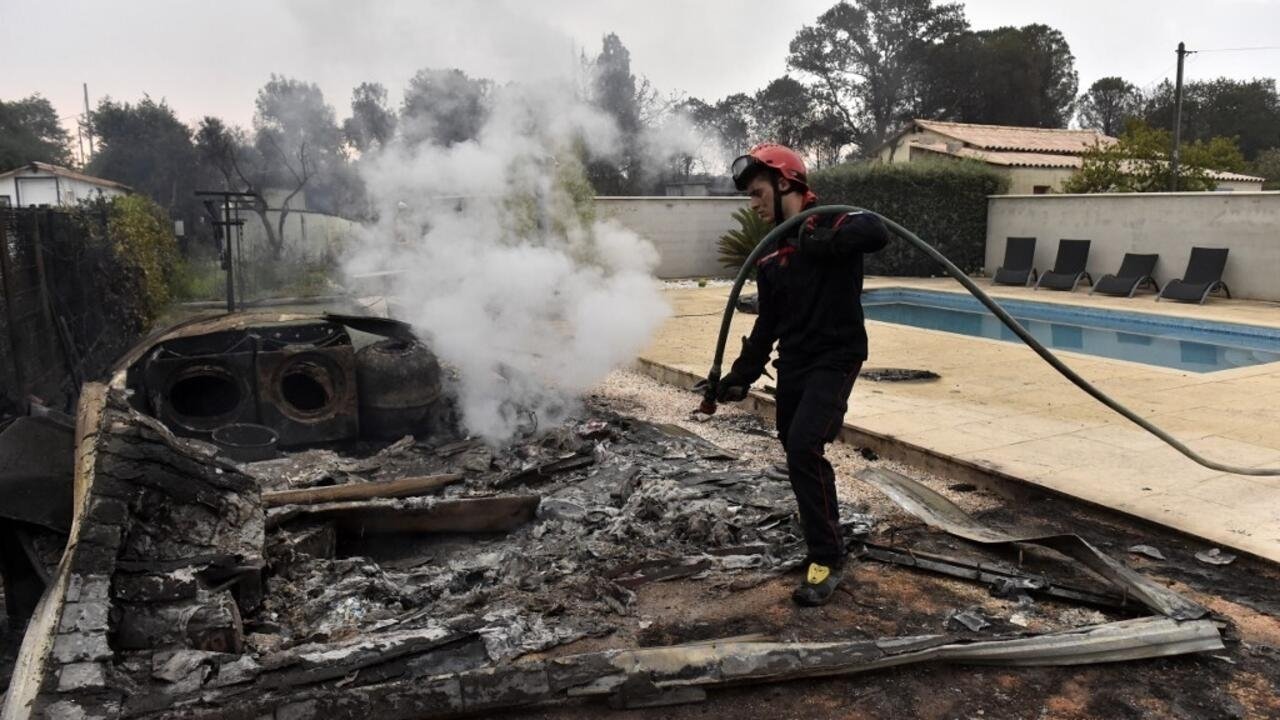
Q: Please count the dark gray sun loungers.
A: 4